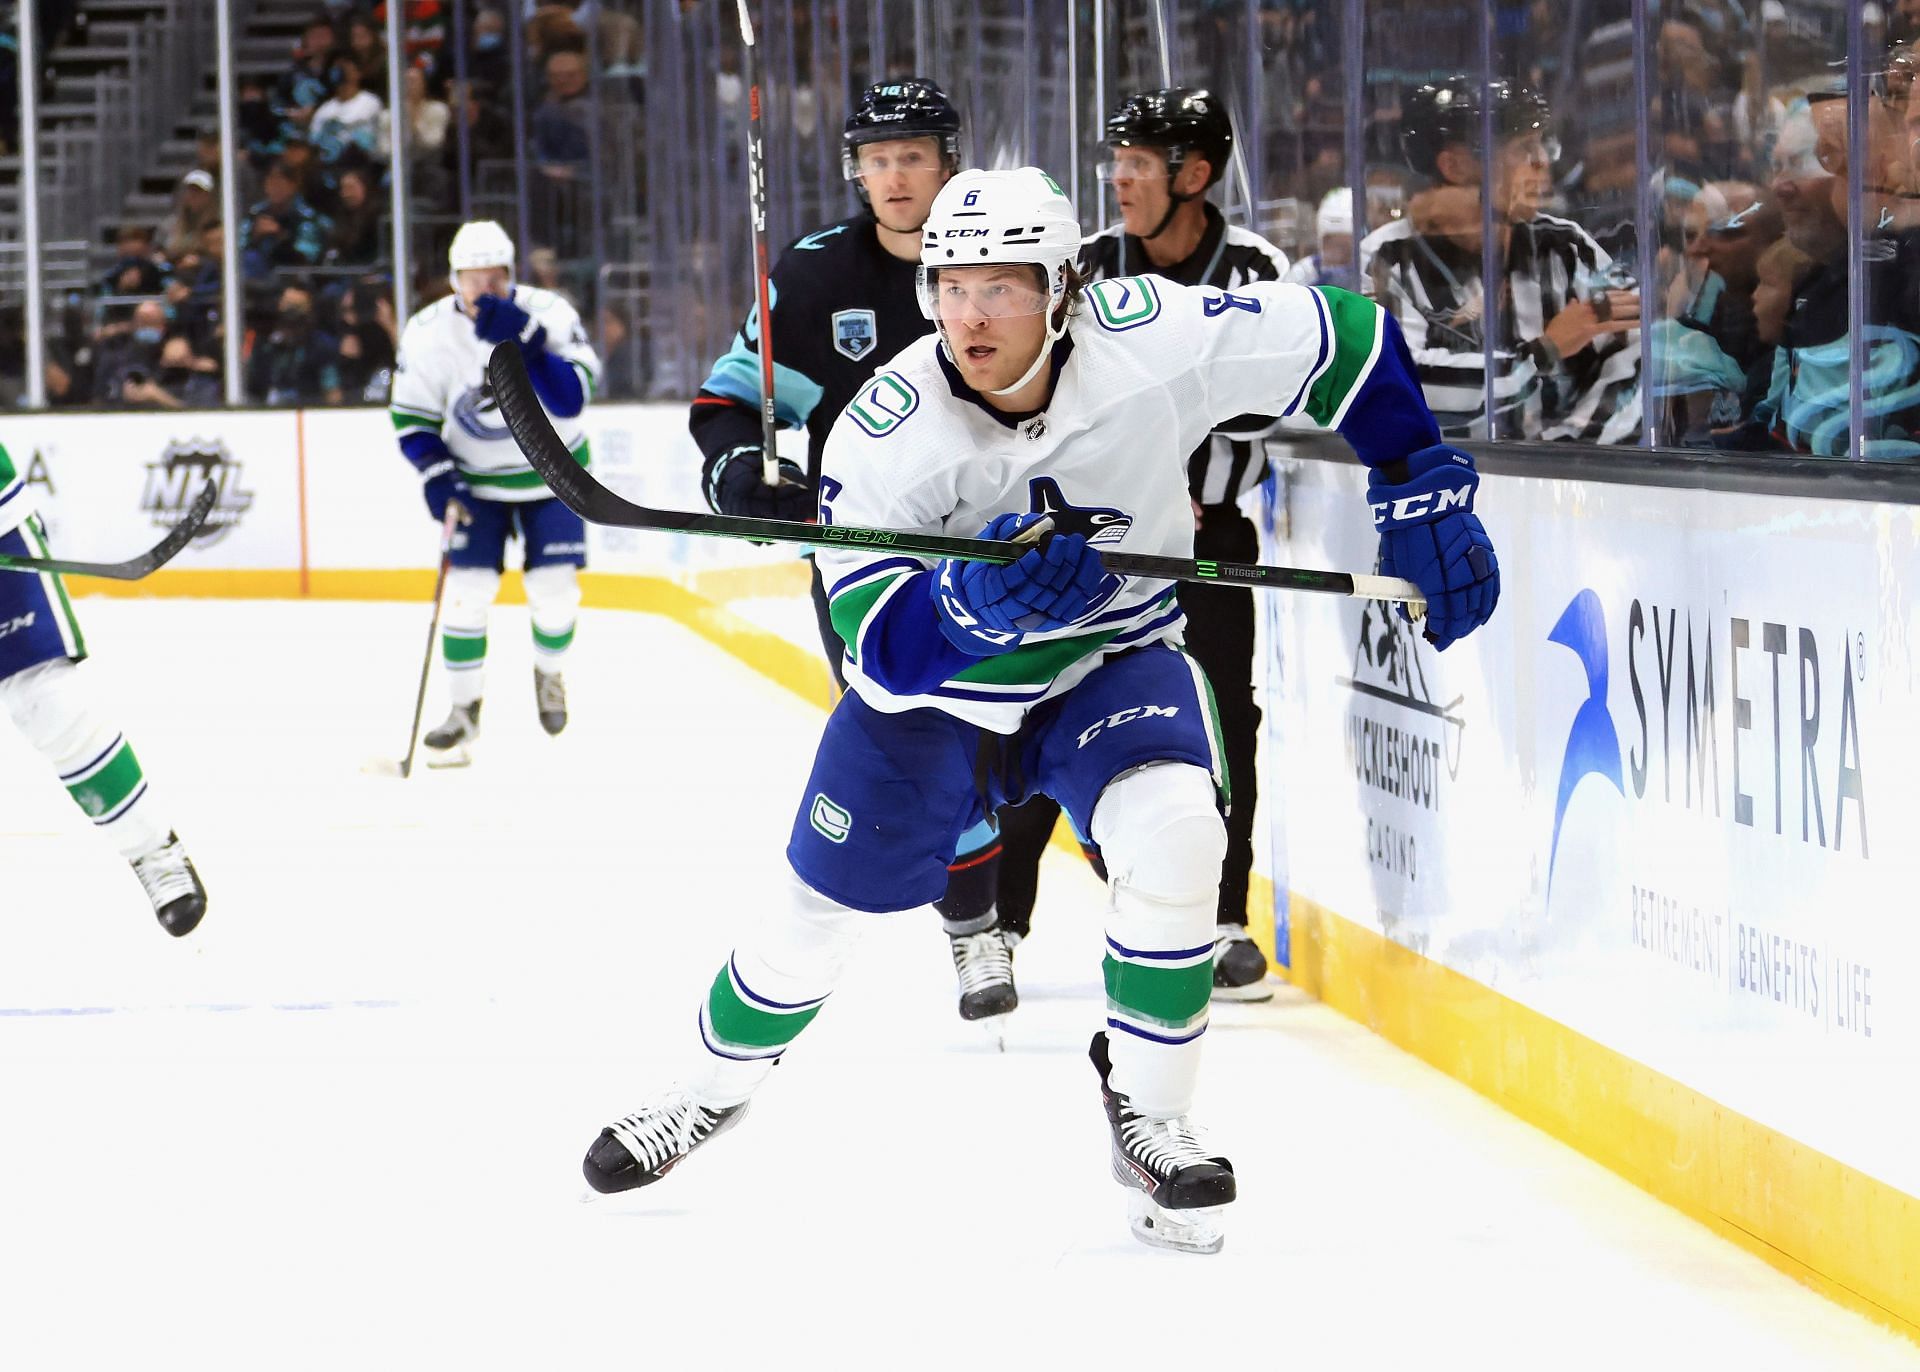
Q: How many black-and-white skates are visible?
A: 7